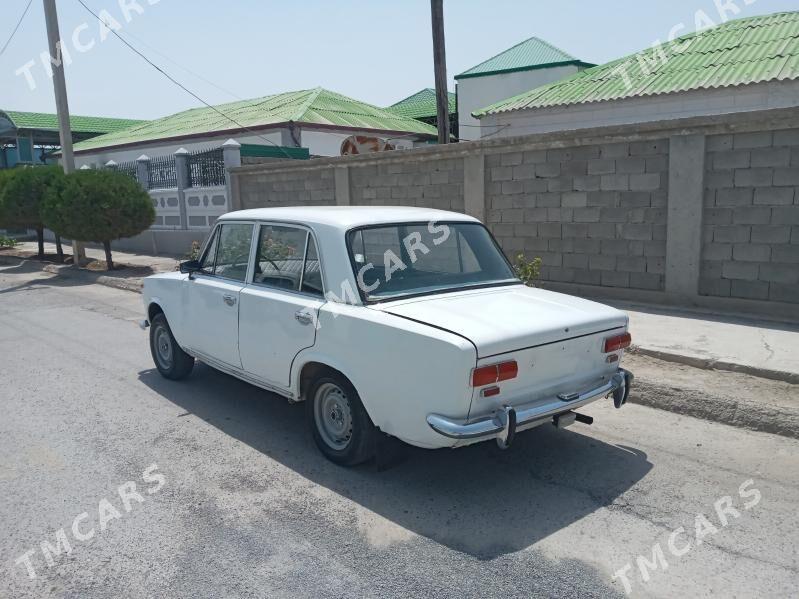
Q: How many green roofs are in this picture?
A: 5